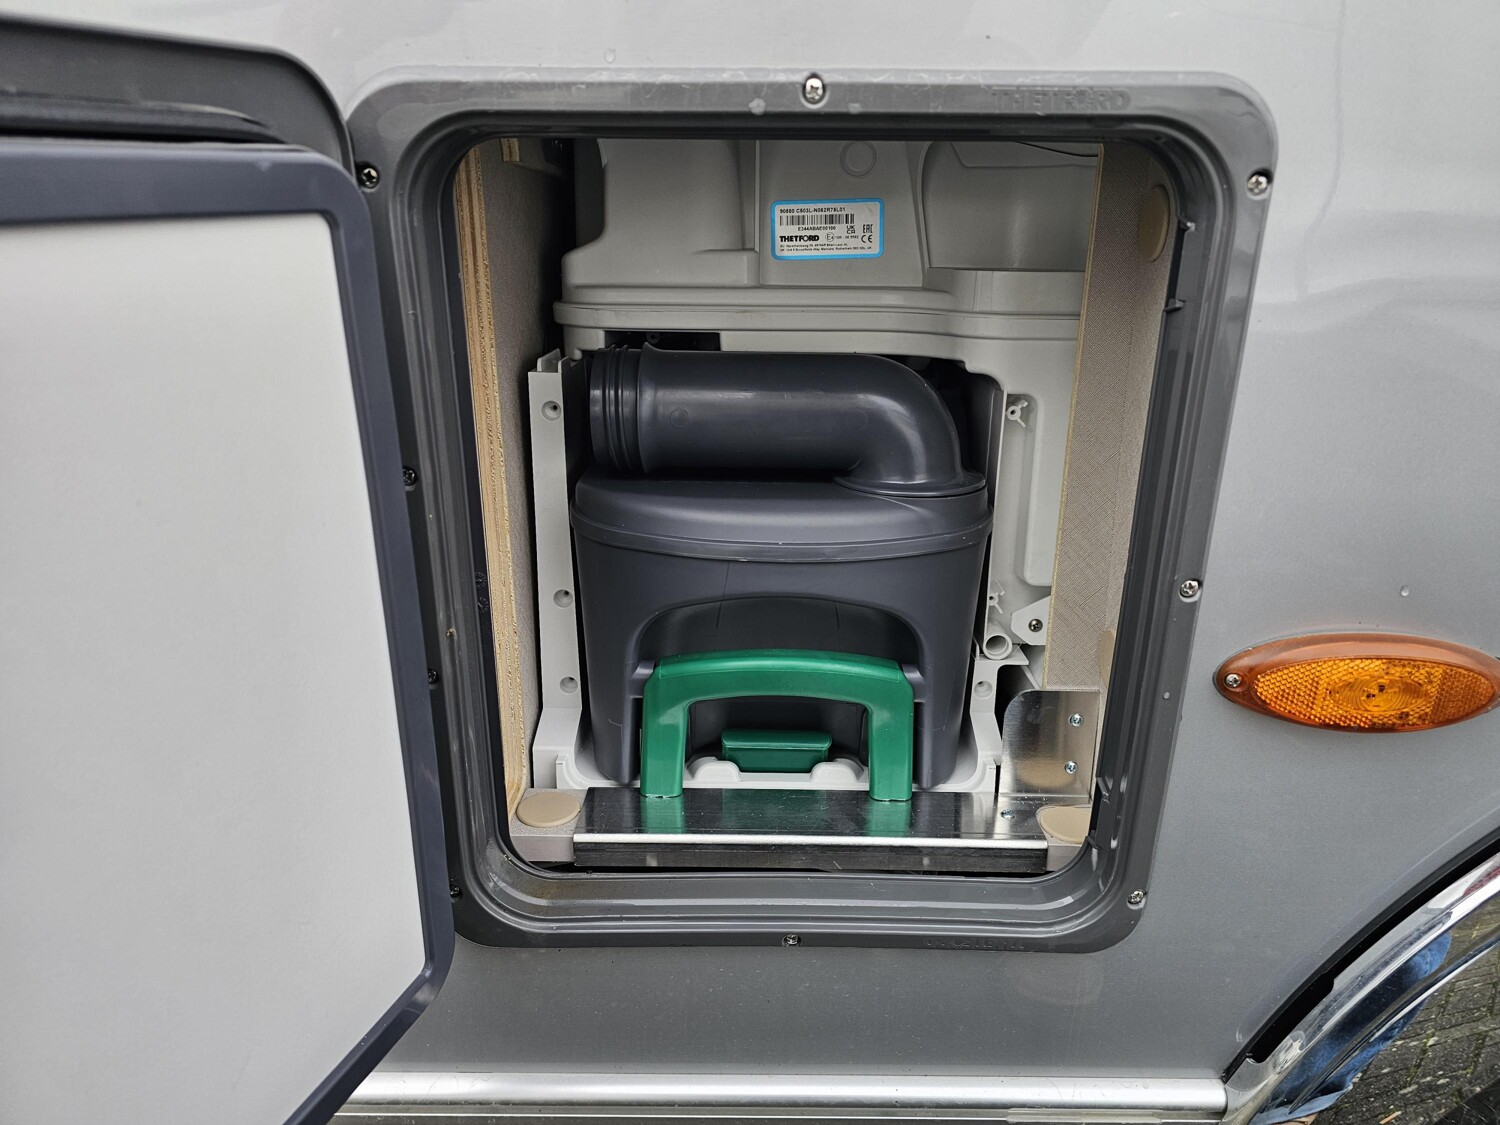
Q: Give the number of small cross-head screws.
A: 14